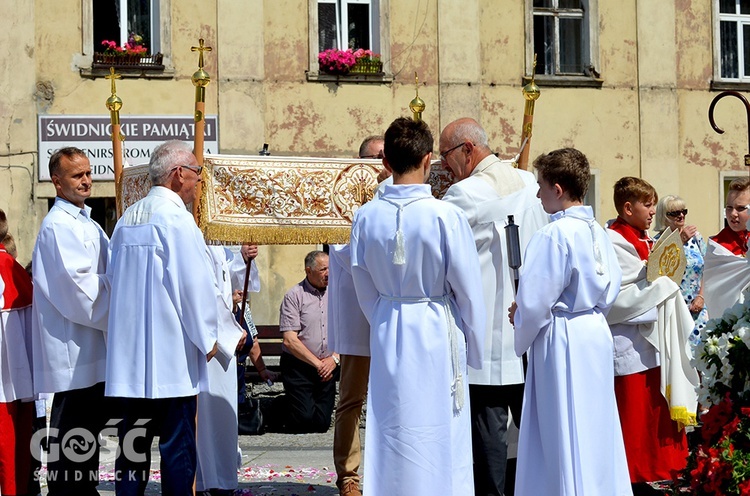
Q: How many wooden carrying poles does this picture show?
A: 4